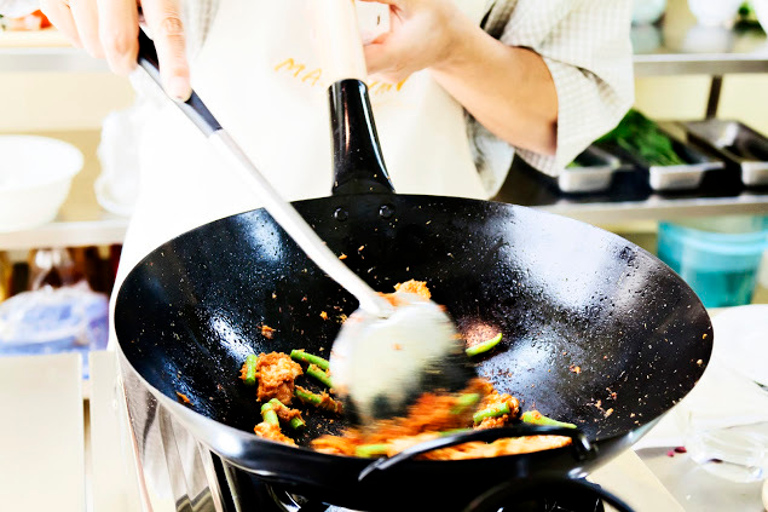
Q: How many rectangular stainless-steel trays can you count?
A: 3